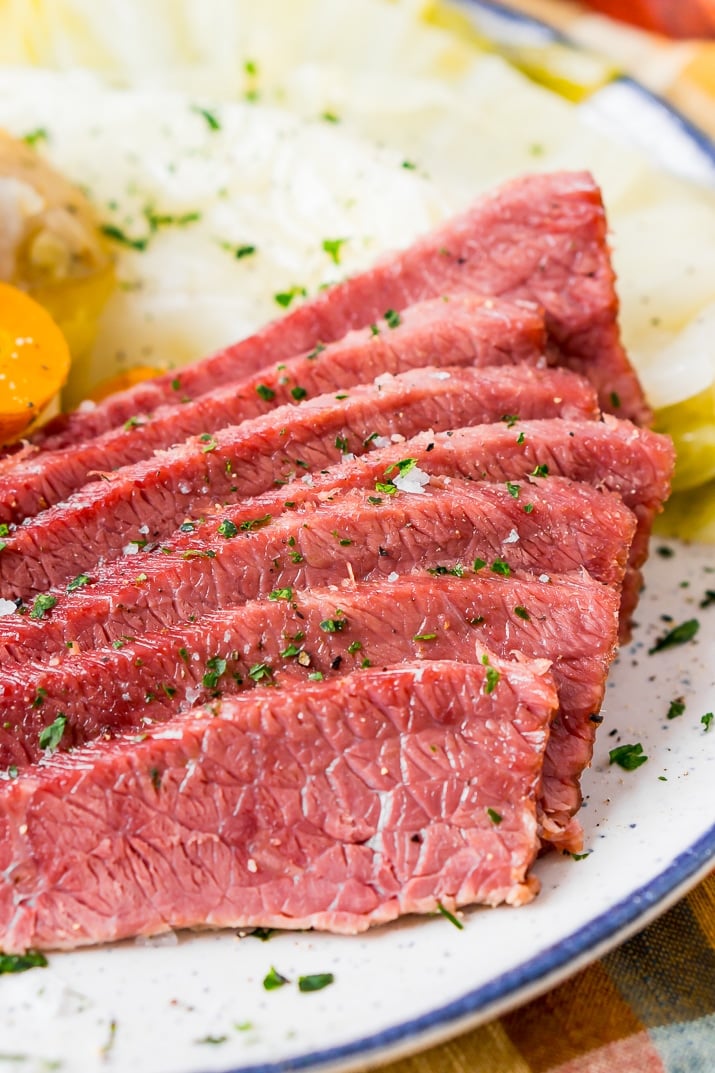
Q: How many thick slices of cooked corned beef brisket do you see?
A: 7